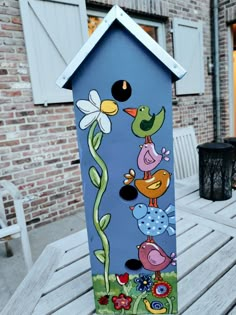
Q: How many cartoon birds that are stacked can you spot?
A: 5